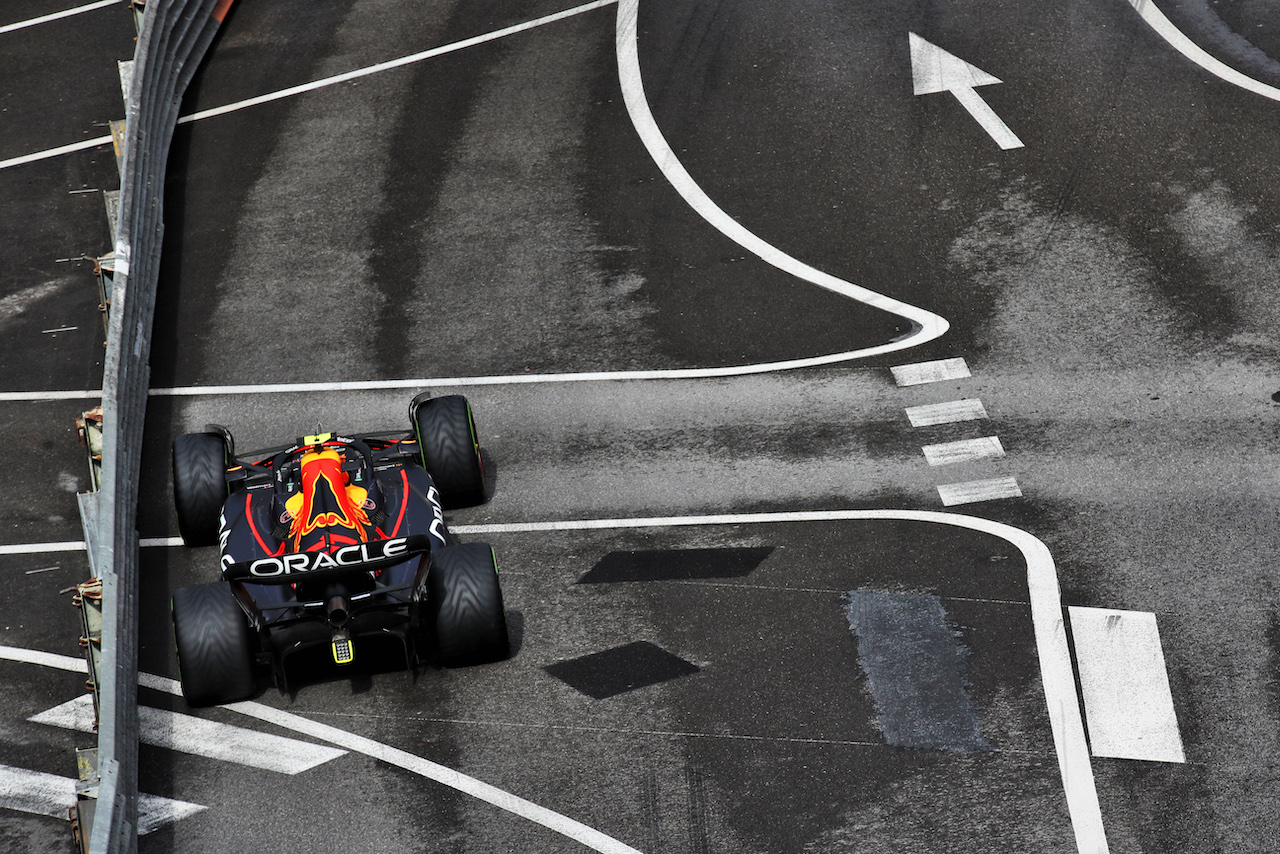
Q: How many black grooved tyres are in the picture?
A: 4